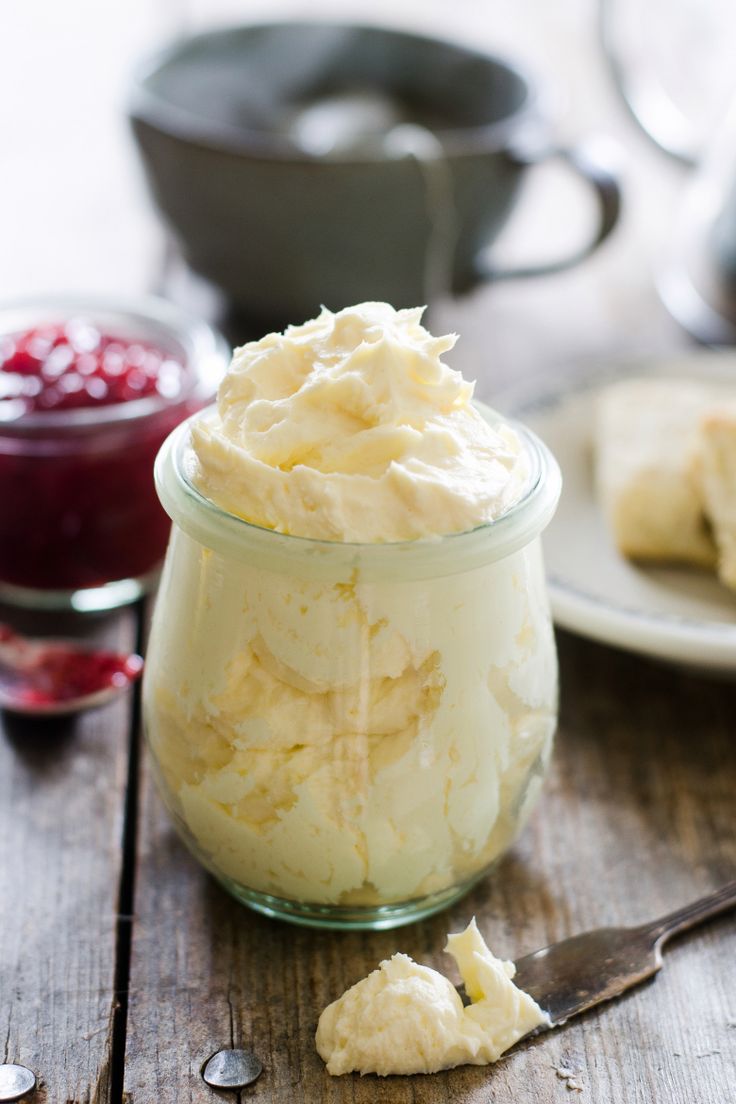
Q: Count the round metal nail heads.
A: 2